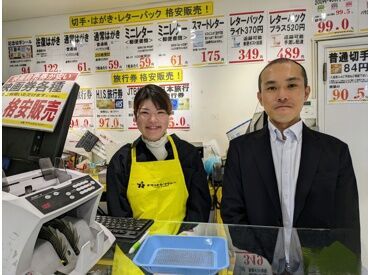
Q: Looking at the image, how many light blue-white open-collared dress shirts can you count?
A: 1